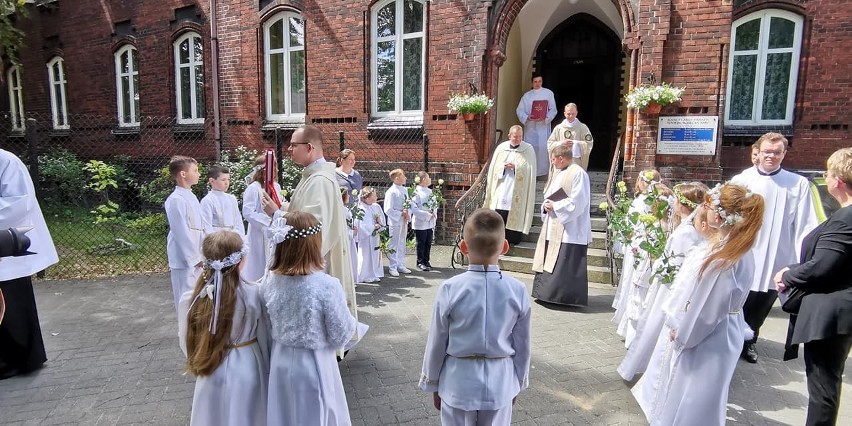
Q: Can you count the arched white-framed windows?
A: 7